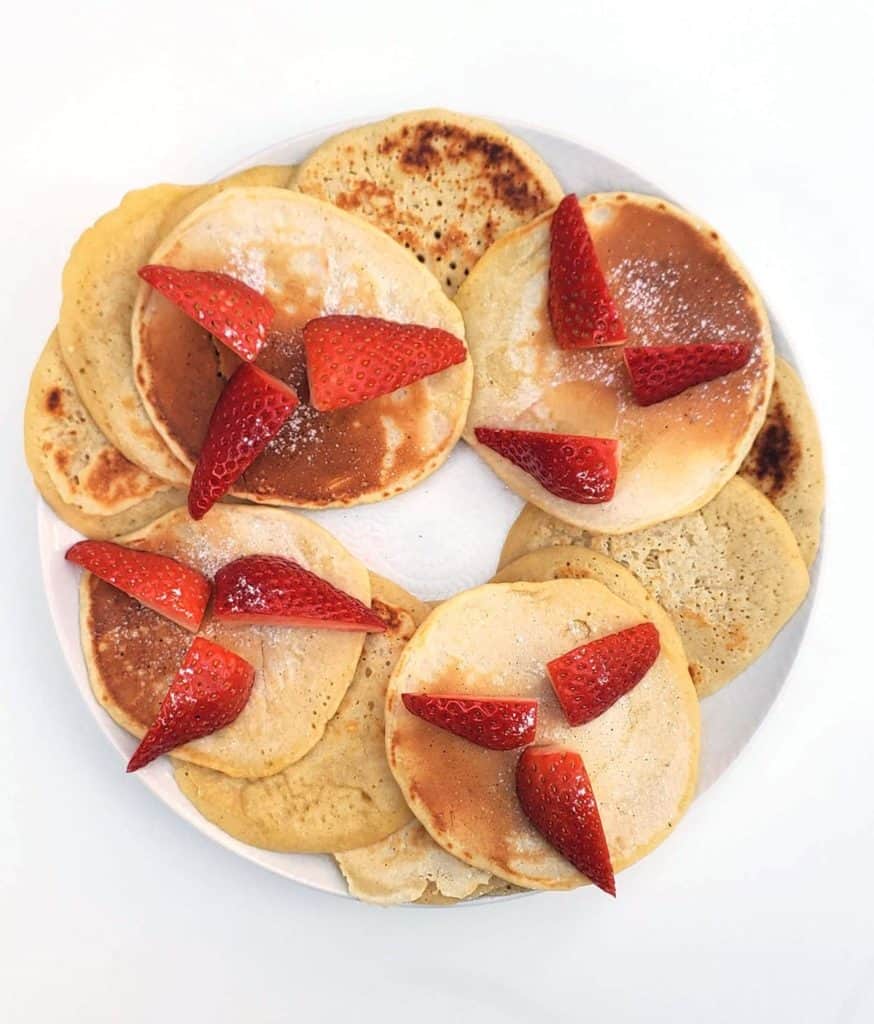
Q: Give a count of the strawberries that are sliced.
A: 12